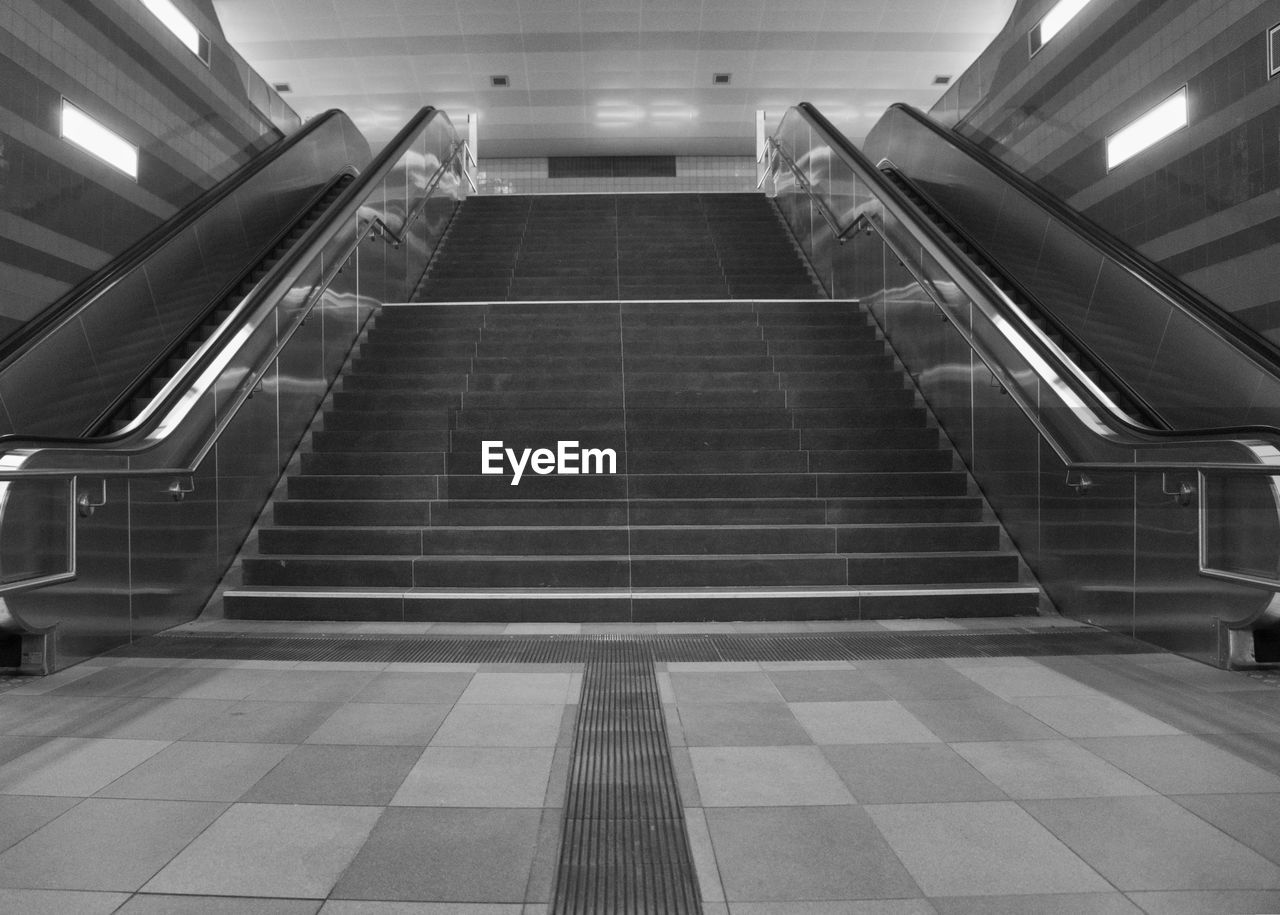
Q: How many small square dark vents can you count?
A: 4